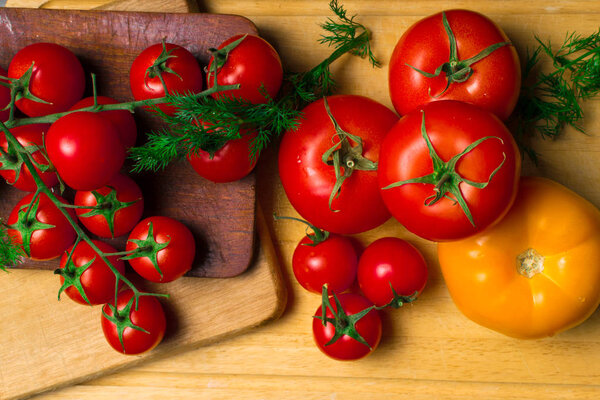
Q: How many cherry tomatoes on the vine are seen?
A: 13